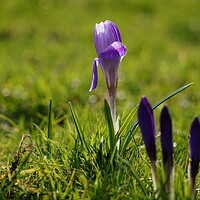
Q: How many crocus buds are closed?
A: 3